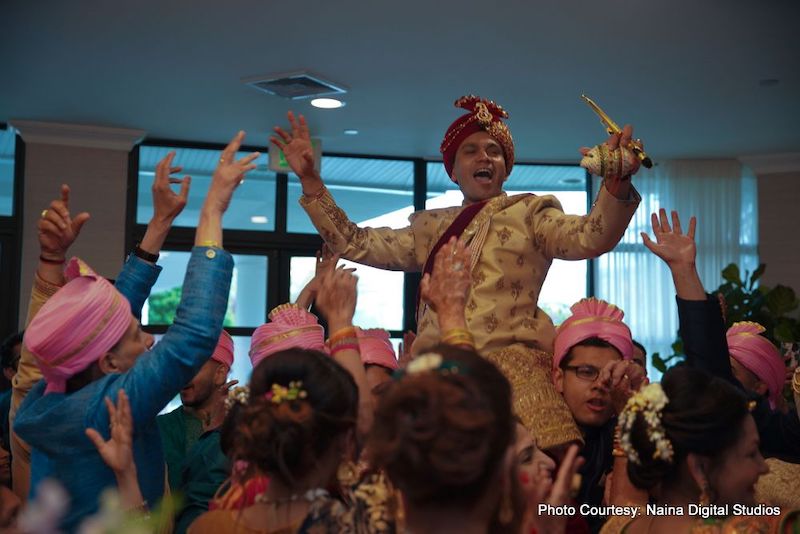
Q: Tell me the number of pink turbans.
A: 6